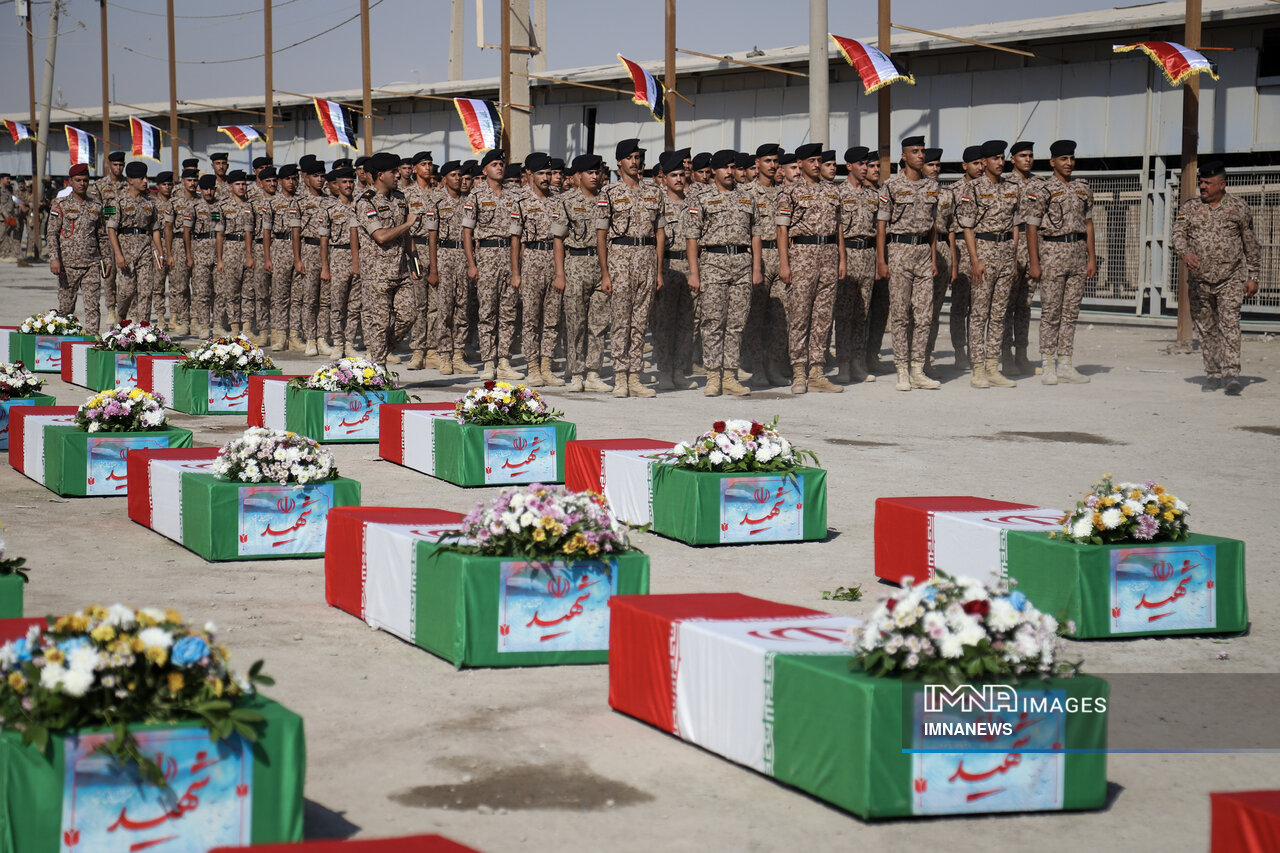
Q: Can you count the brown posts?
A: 9